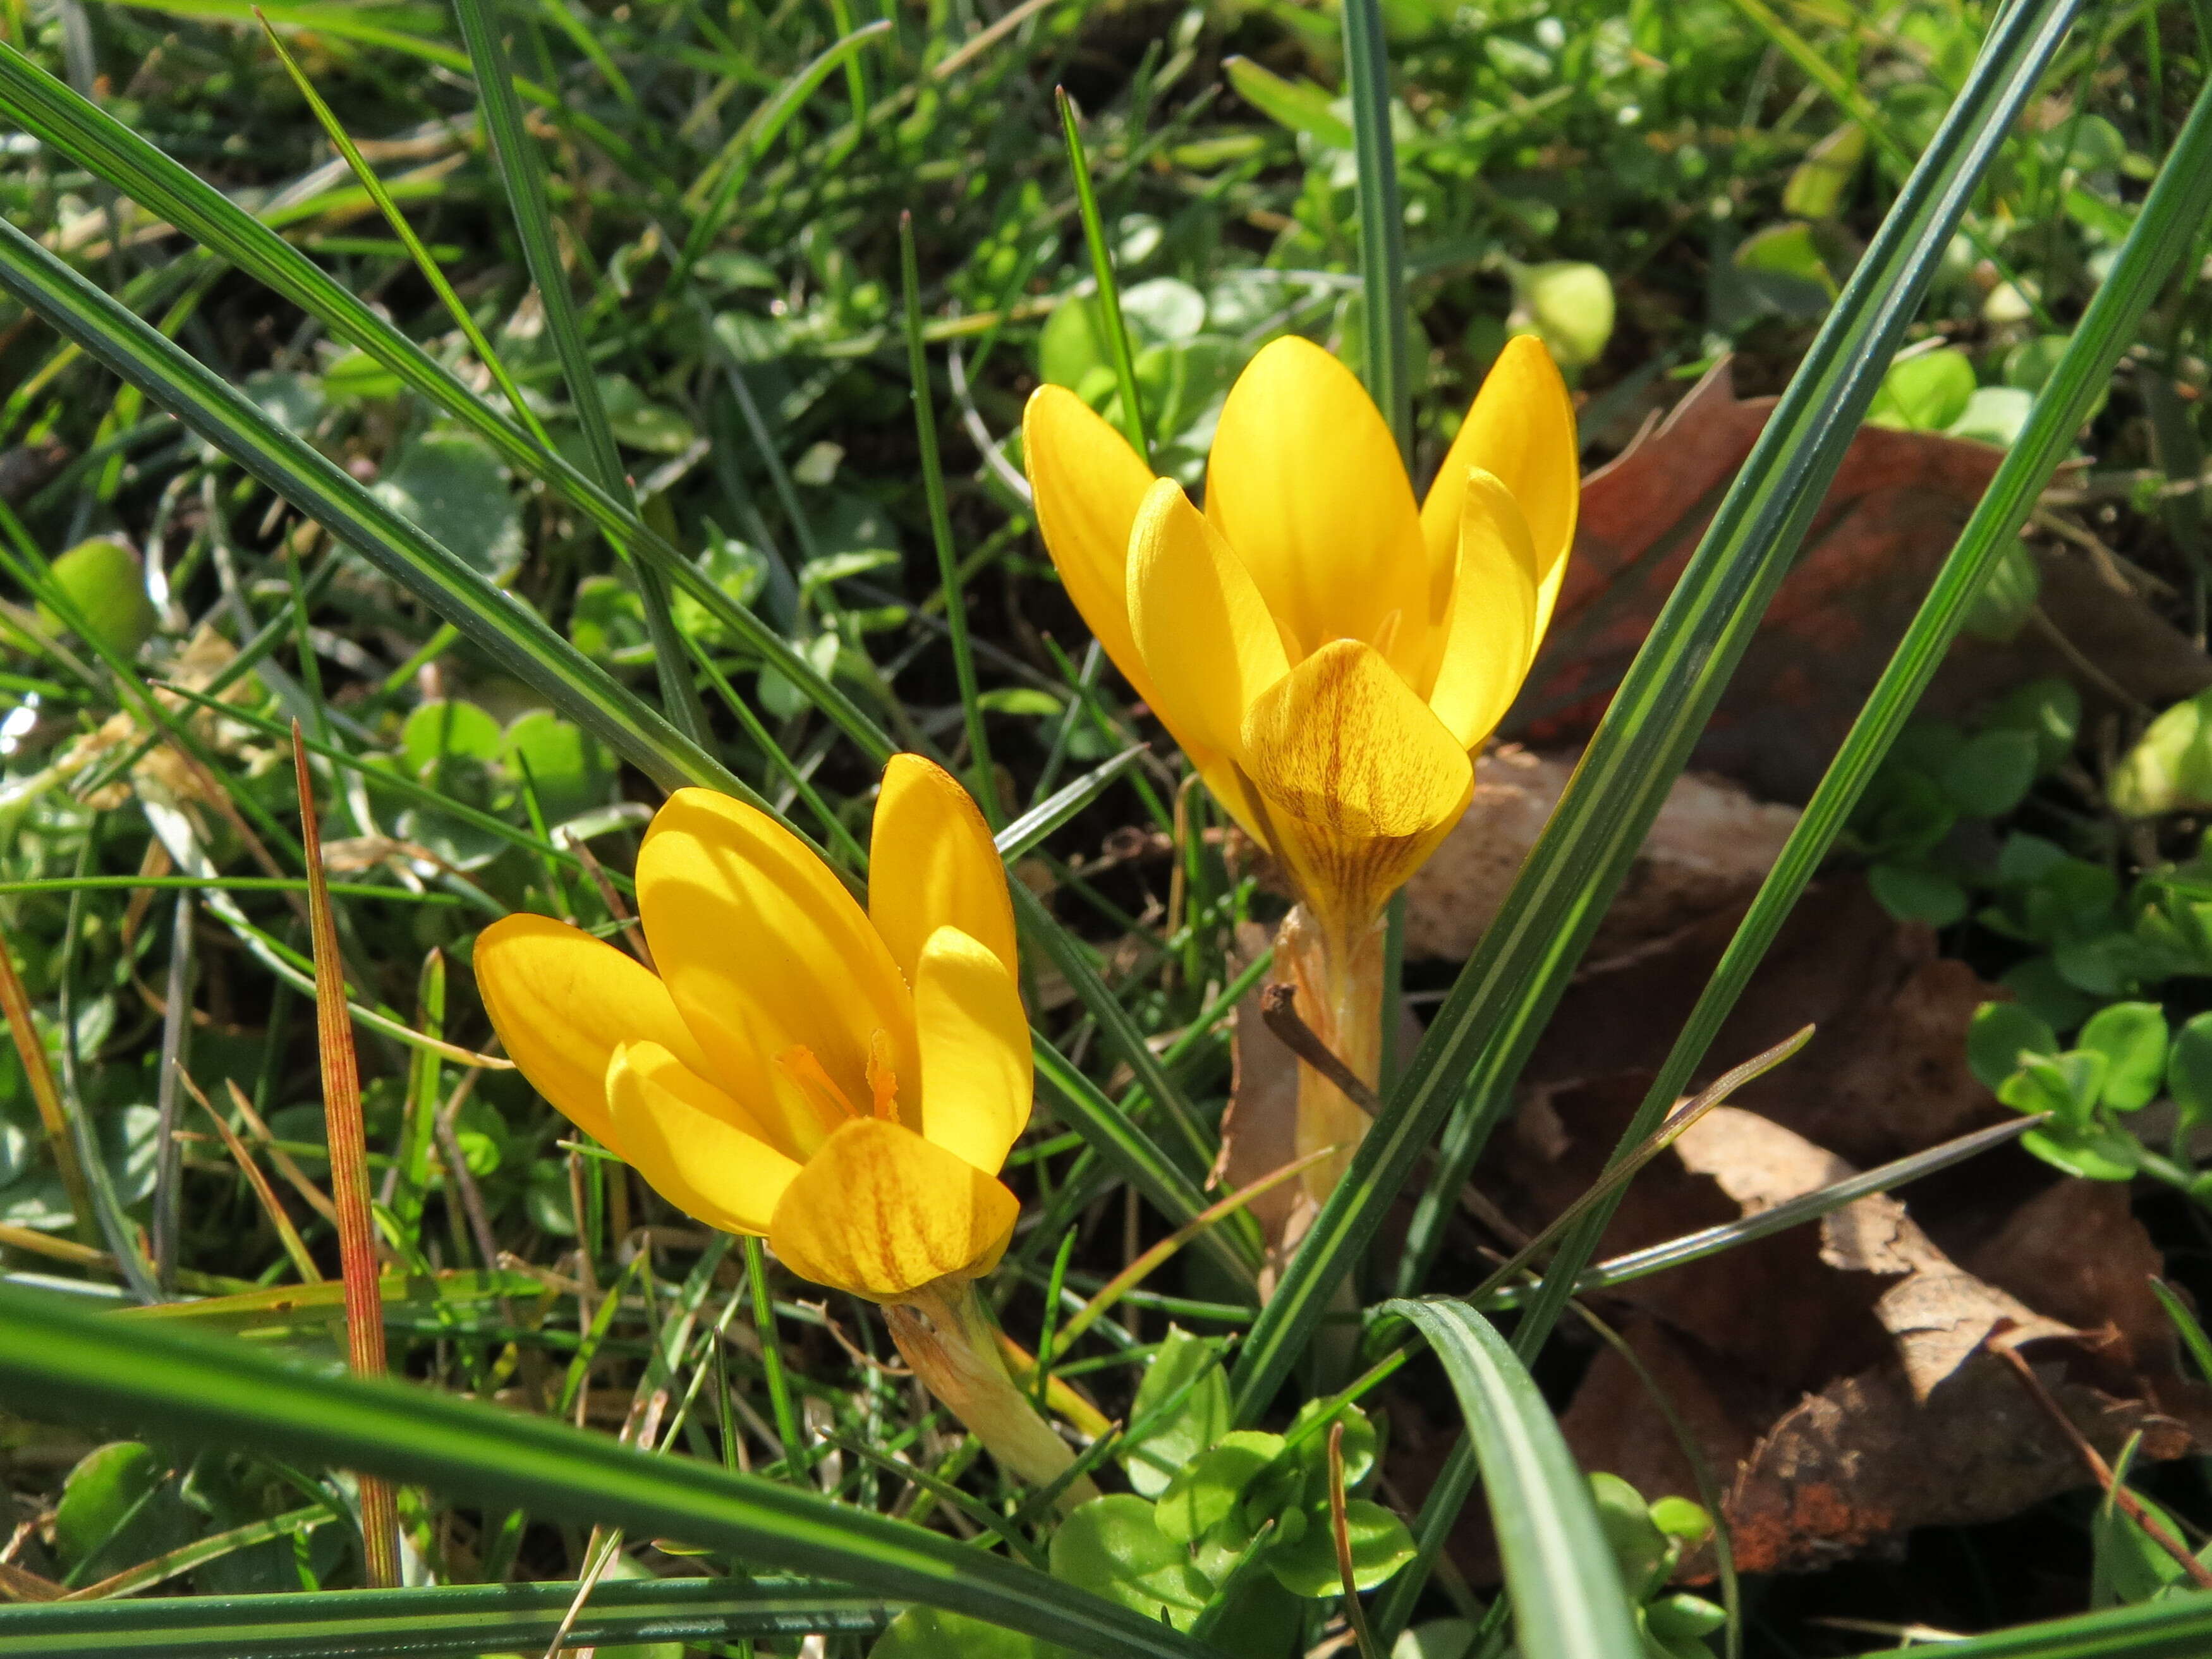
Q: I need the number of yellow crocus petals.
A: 12